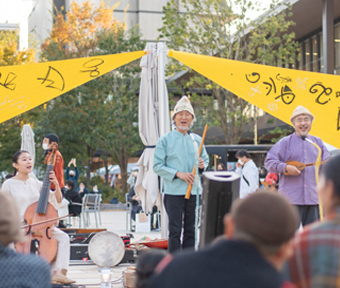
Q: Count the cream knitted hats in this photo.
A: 2